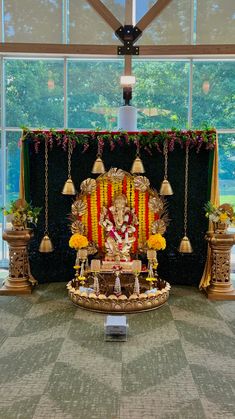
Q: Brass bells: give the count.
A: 6